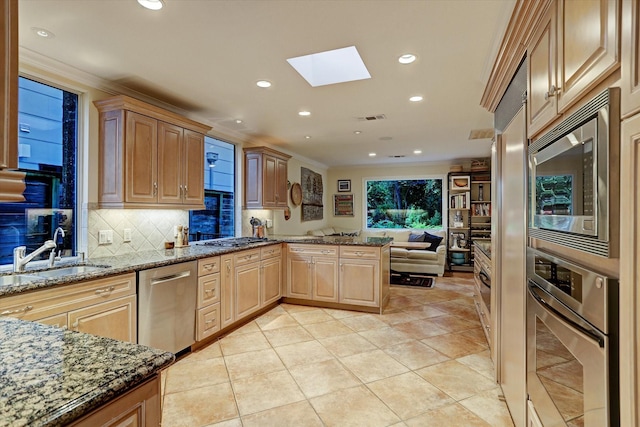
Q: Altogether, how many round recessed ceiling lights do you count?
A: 11